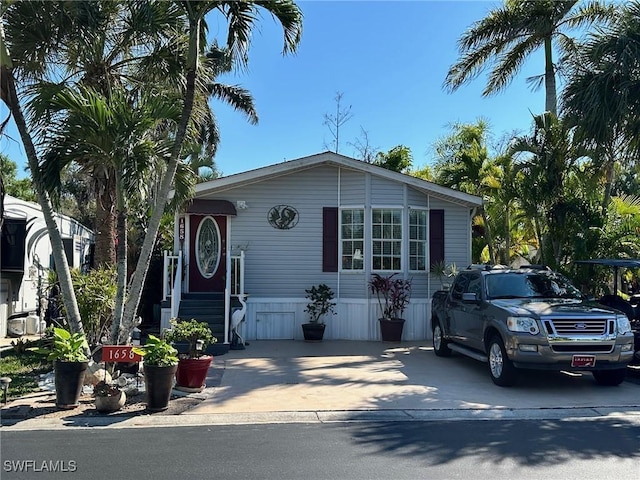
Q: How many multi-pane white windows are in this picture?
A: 3